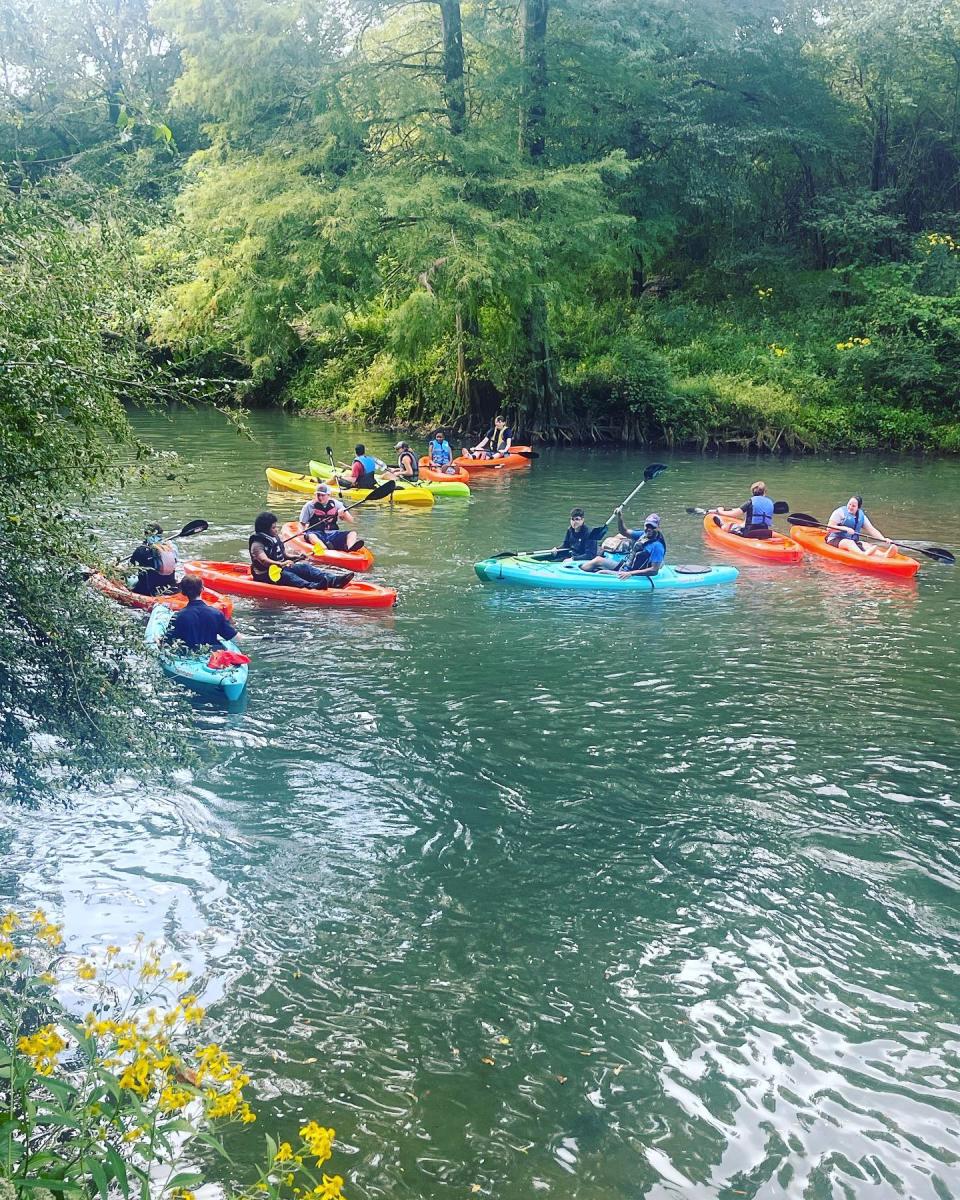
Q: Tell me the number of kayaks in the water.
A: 12